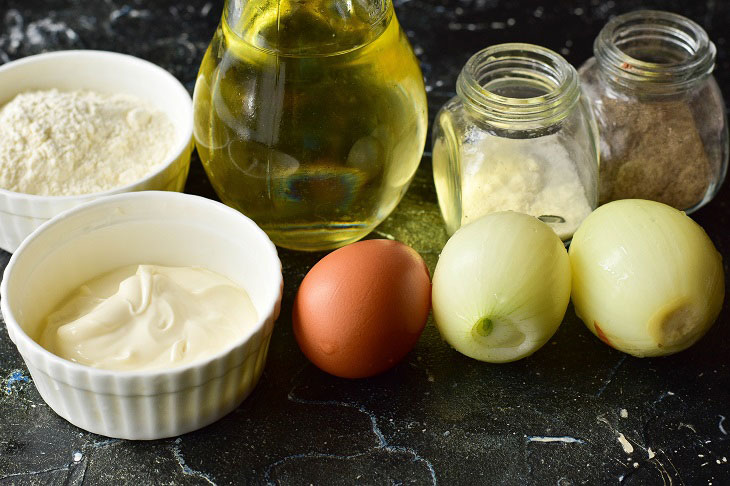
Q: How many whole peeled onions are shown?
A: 2